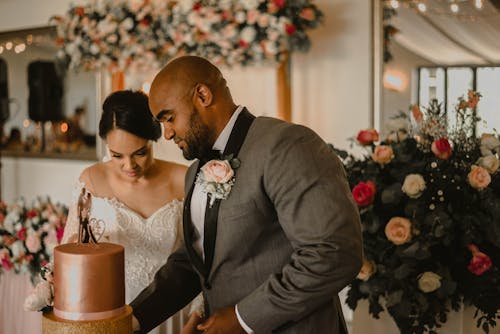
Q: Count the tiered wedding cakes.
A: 1